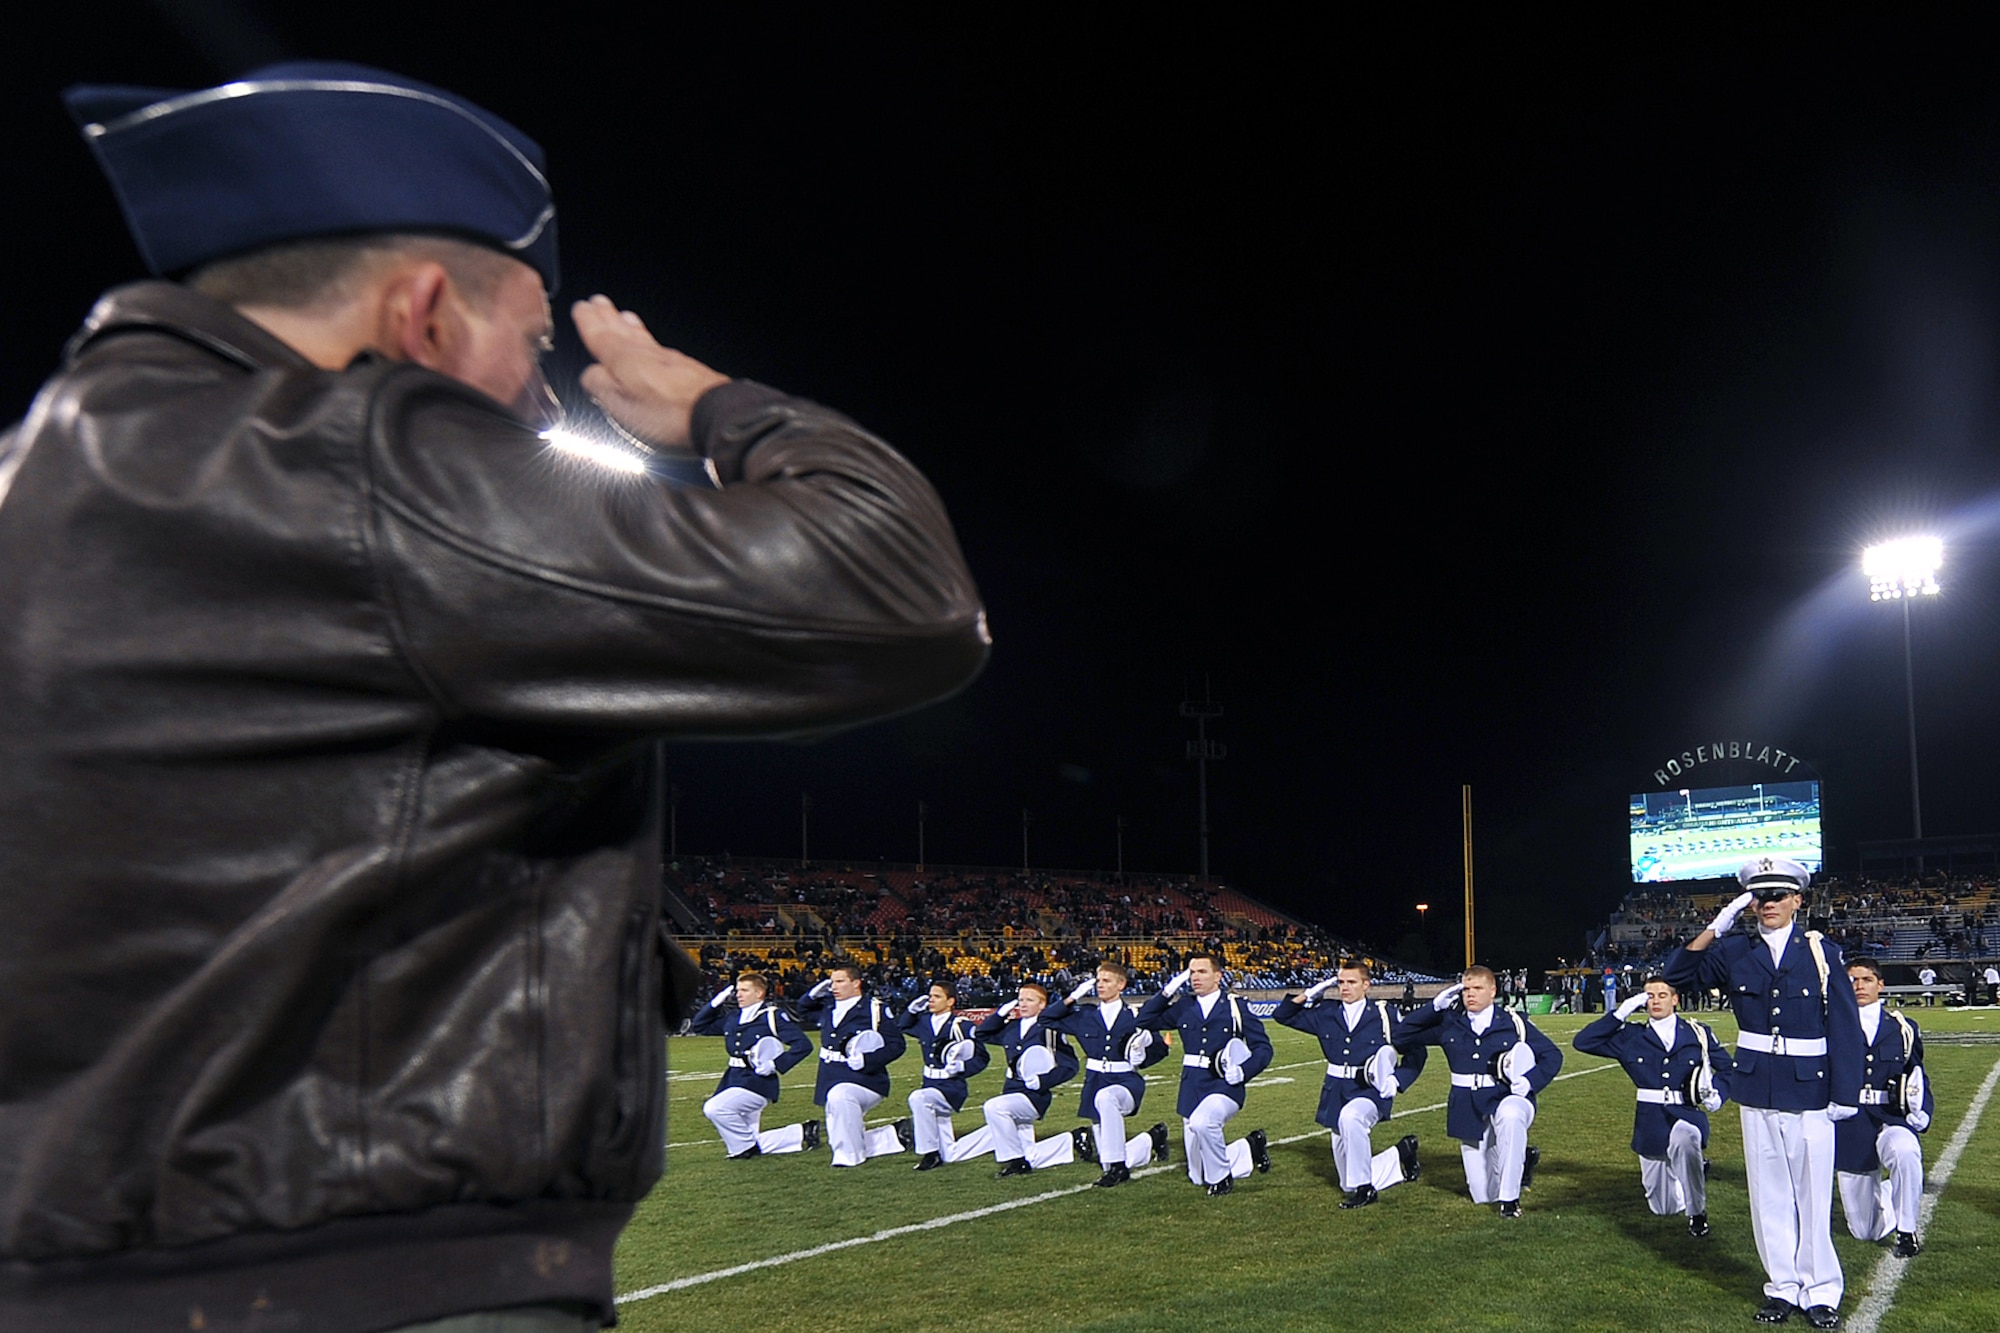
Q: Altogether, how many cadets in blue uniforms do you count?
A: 11